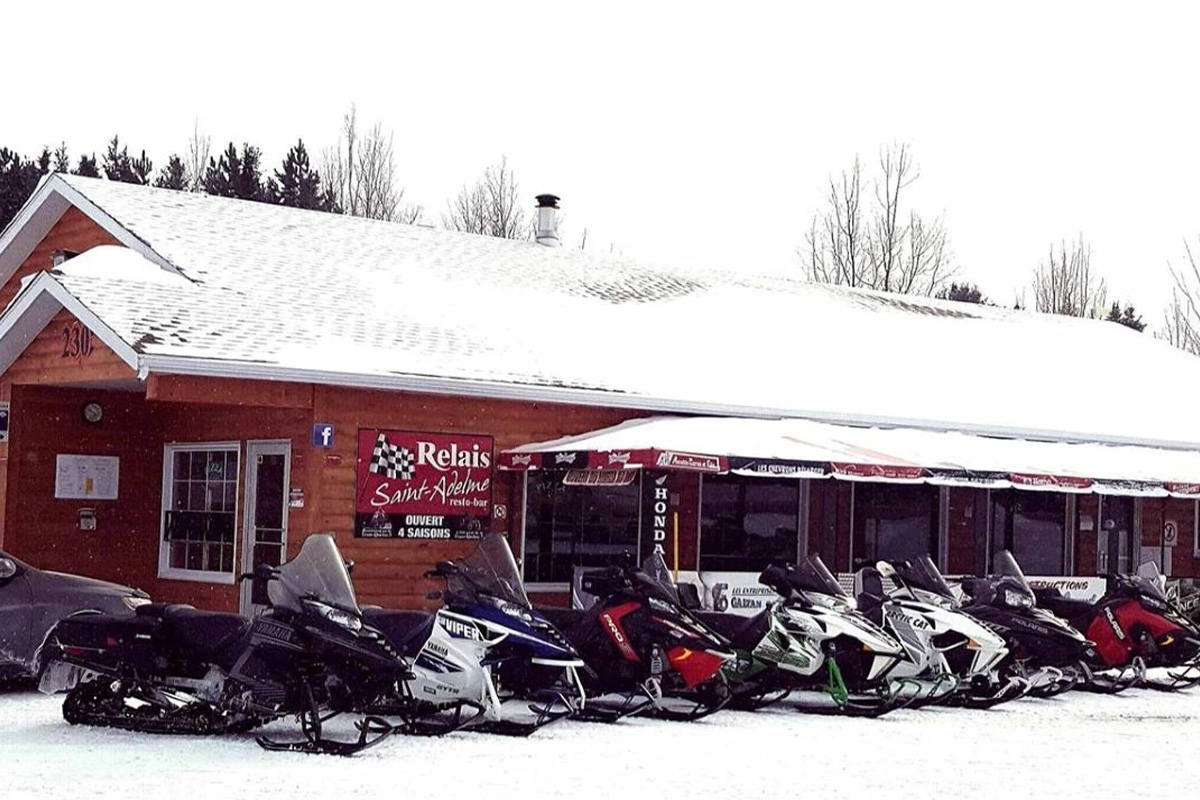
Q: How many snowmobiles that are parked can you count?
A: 7